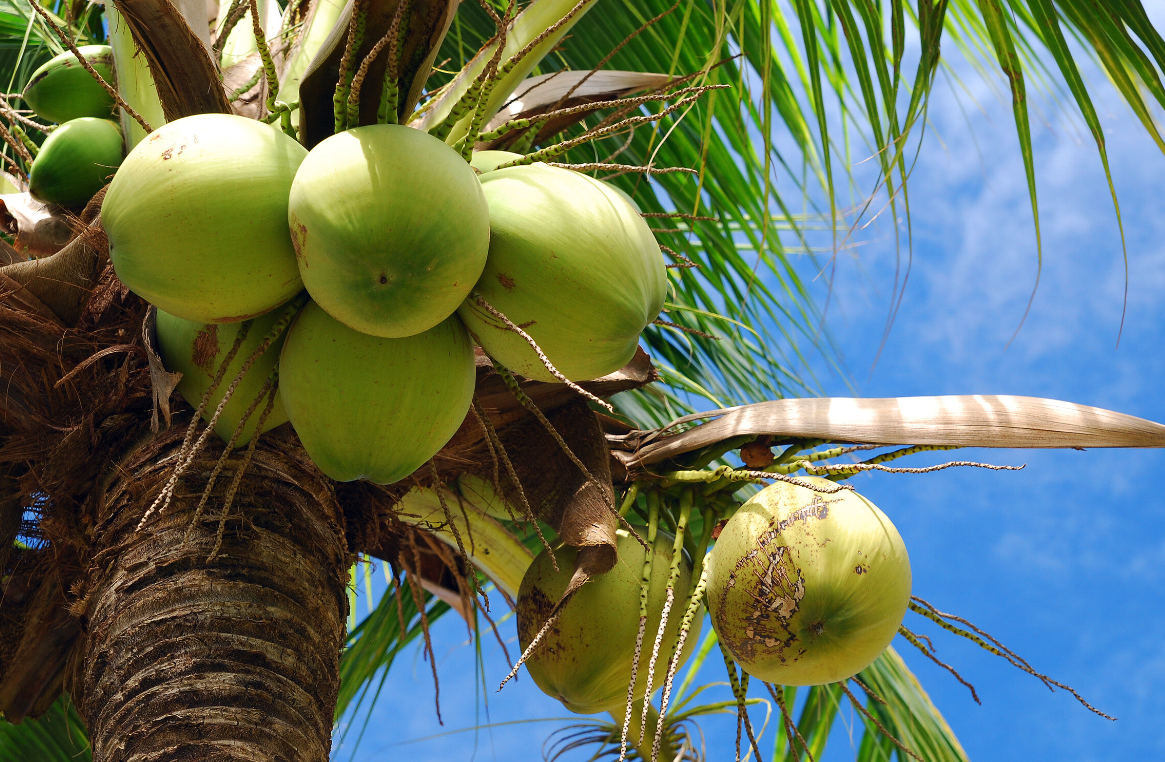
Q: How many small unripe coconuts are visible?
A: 2